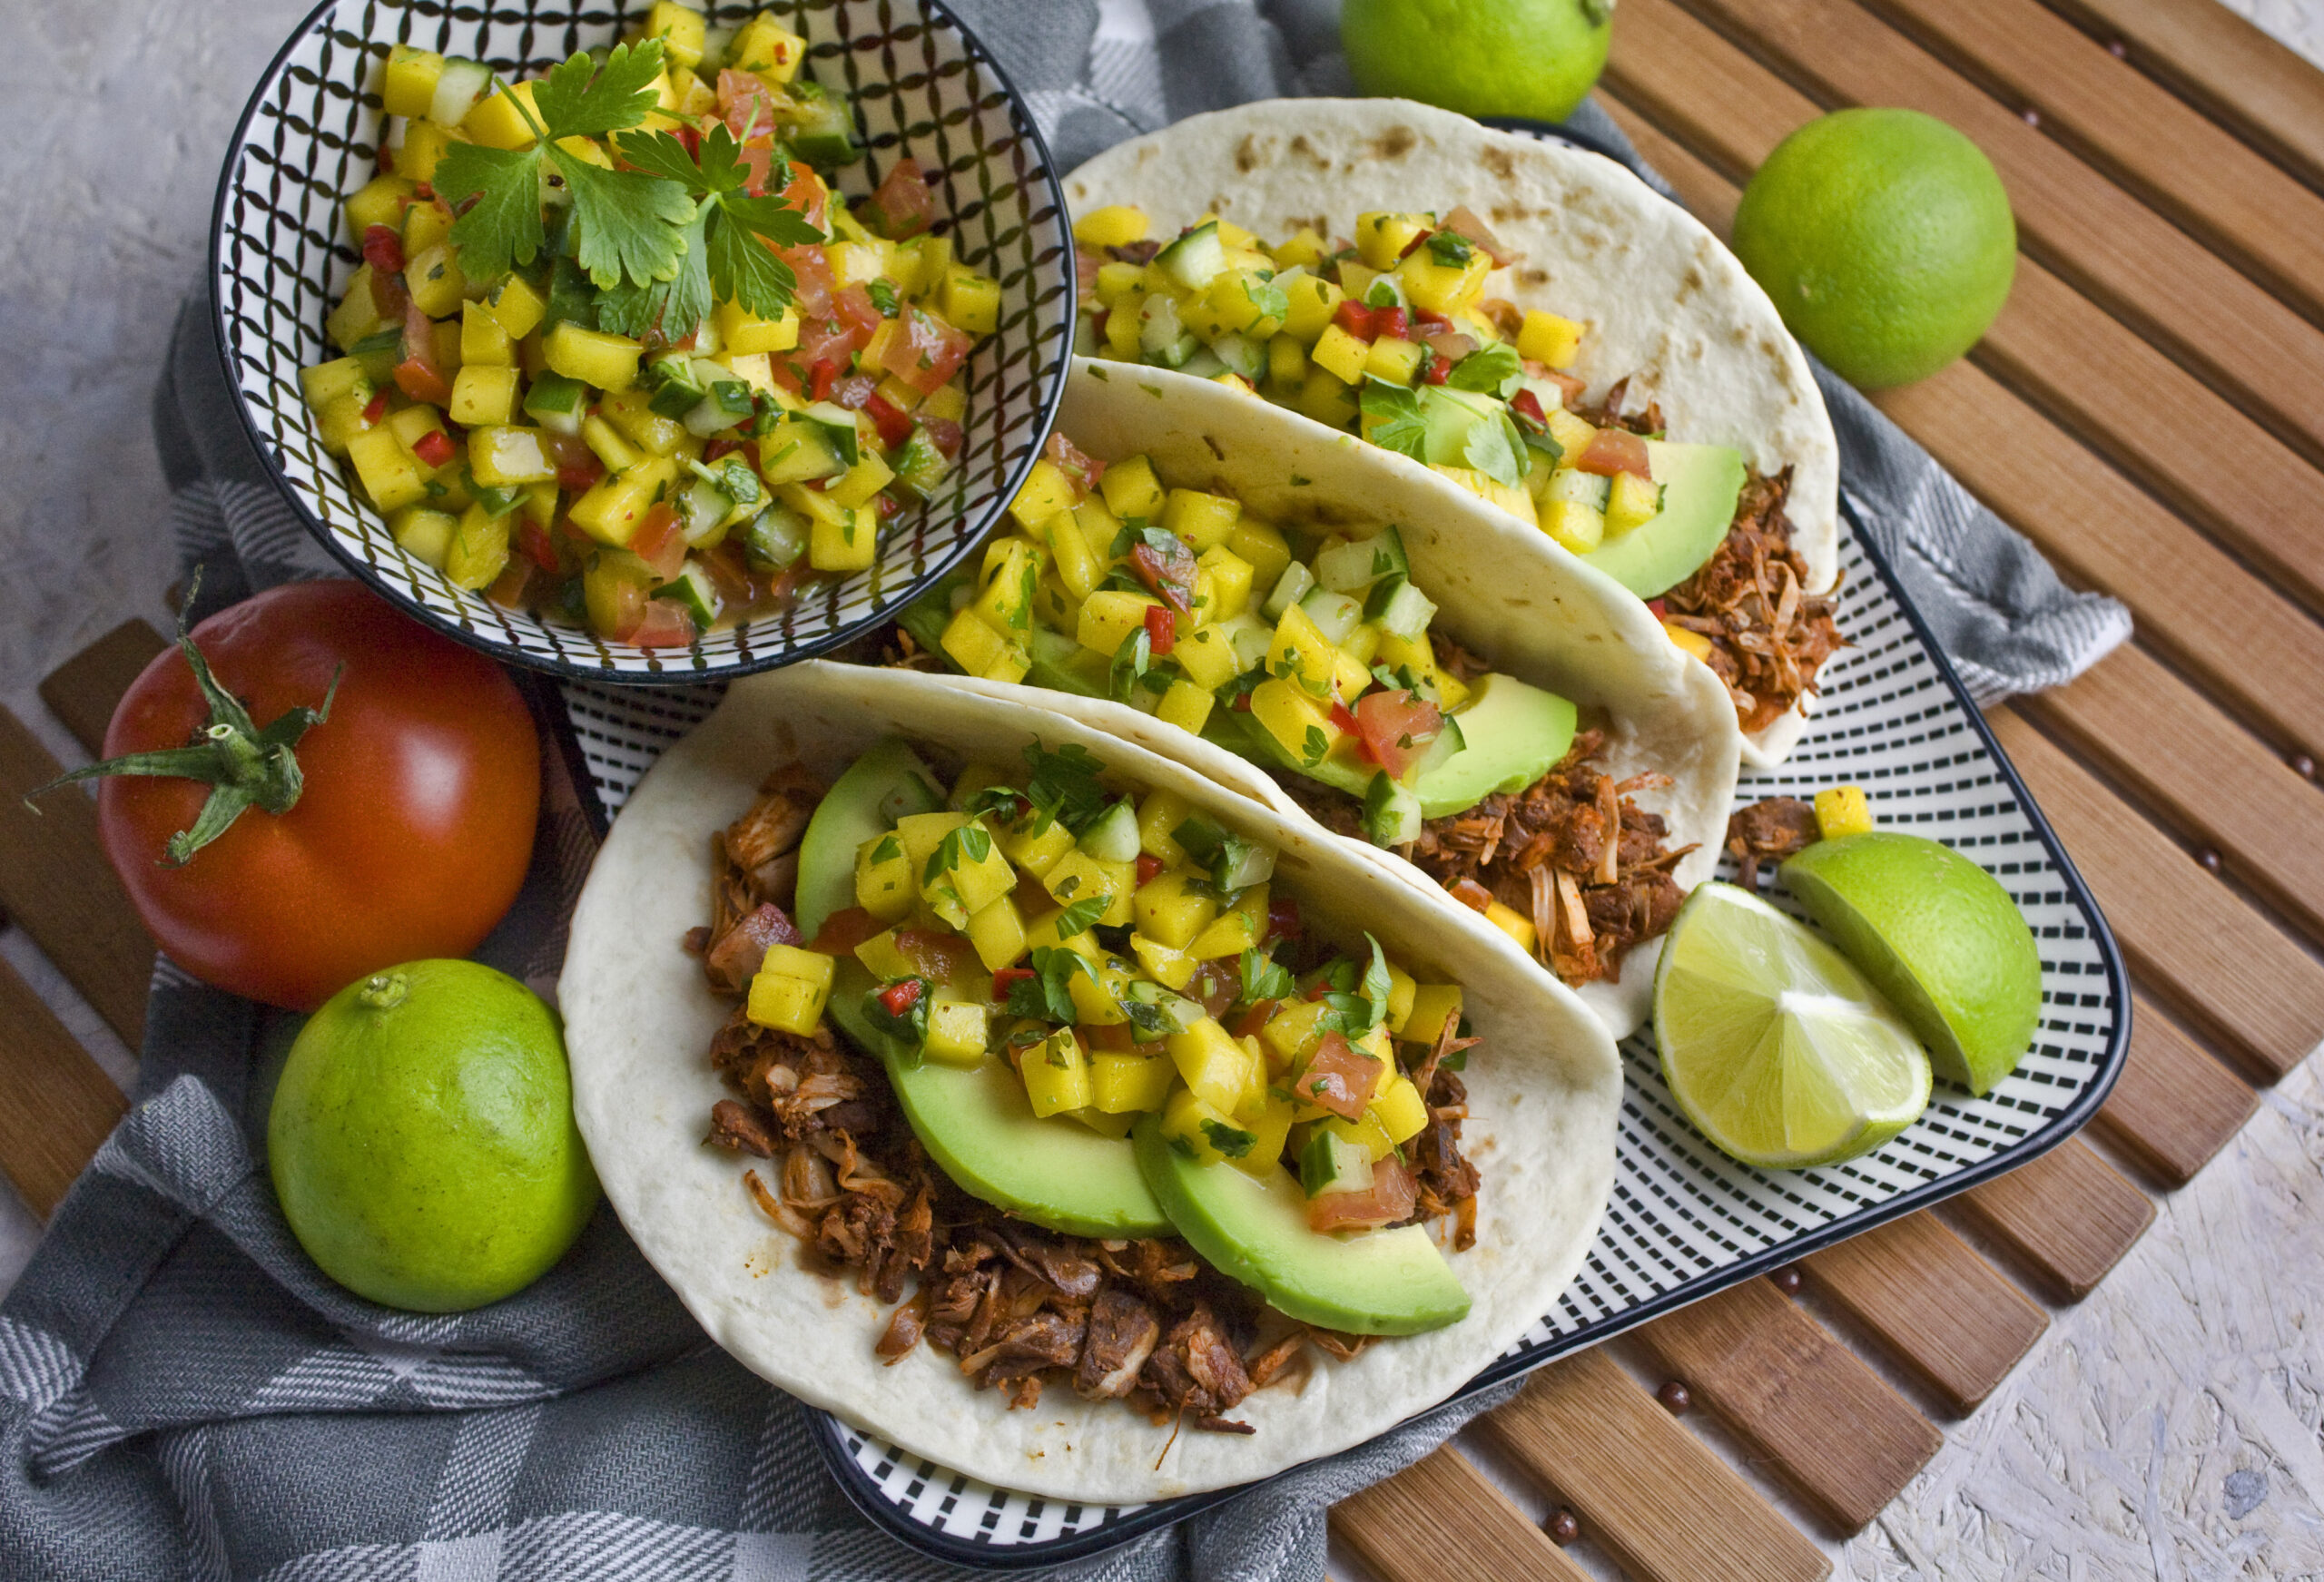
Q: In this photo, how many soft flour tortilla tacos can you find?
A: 3